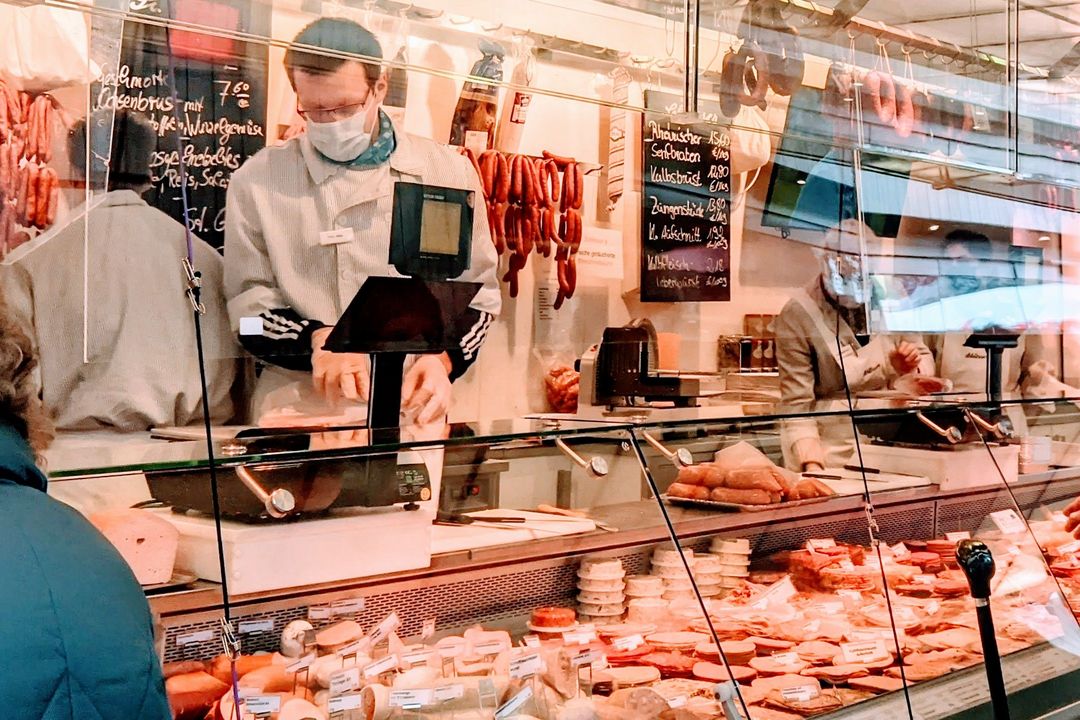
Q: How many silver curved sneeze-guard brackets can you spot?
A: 5